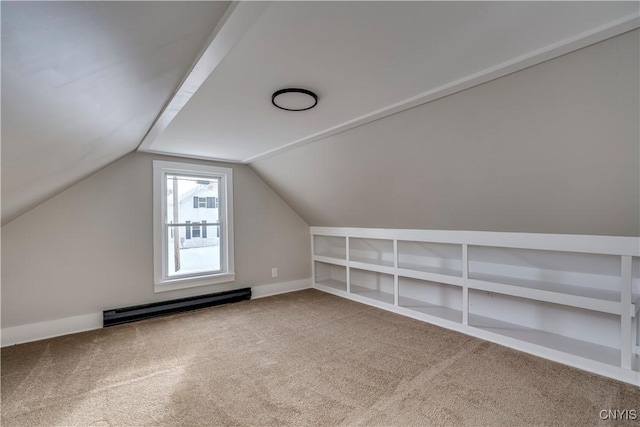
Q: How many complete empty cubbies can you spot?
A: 8